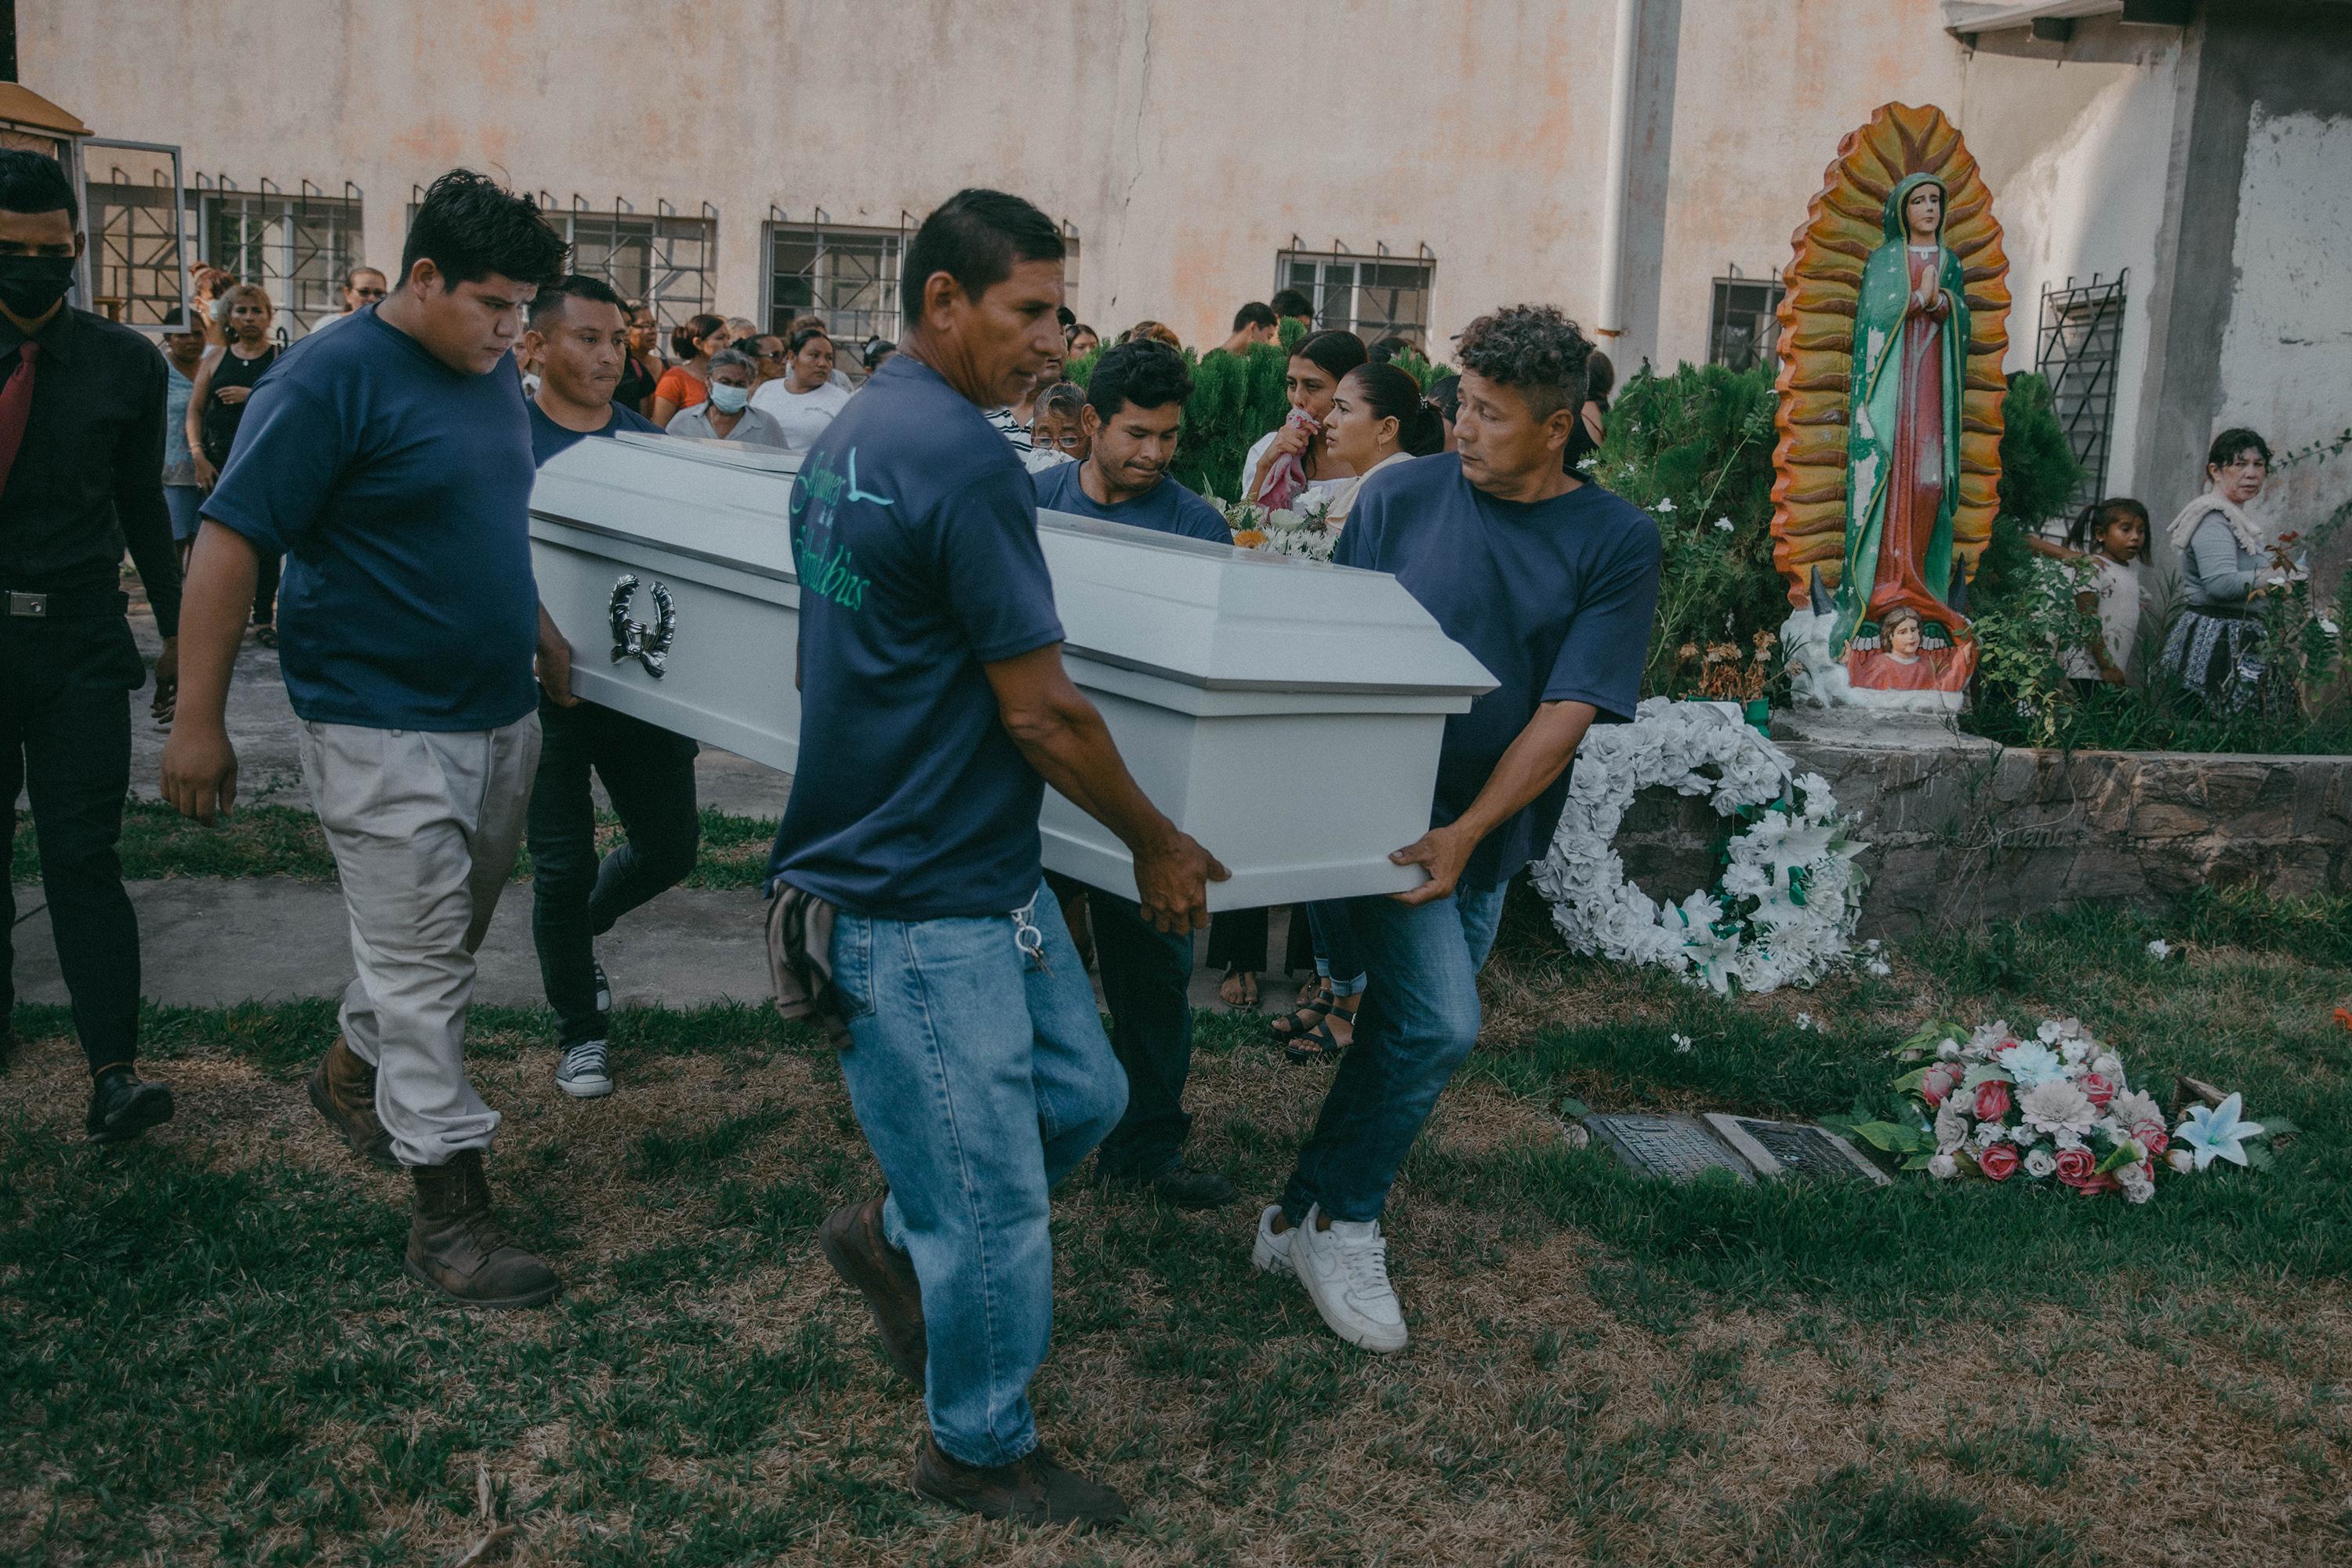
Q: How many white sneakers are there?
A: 2